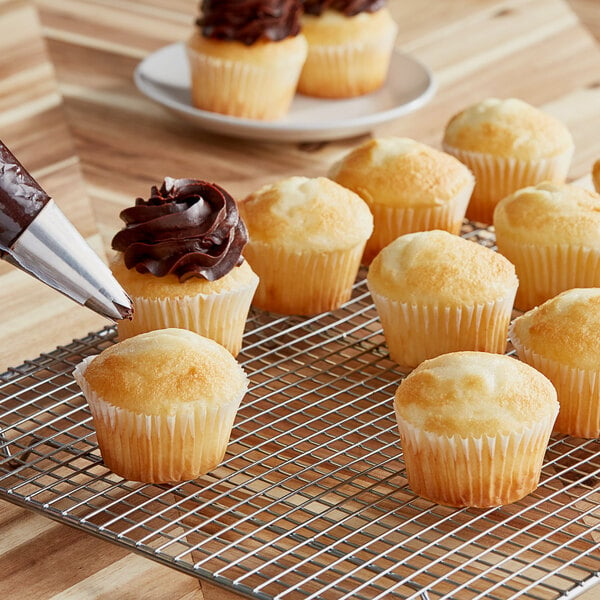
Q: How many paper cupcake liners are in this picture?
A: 11